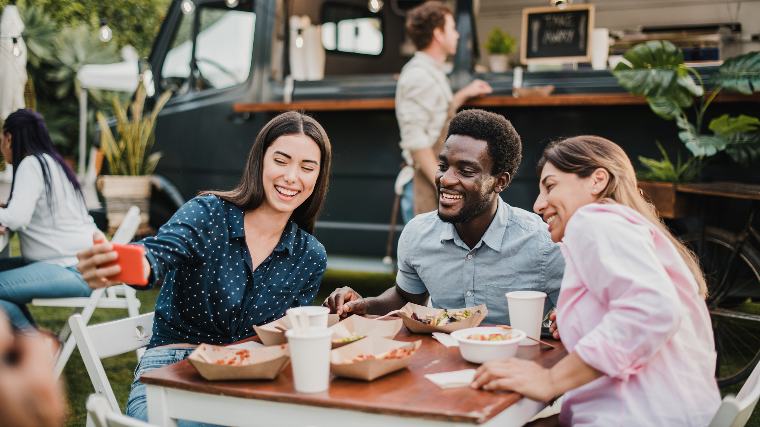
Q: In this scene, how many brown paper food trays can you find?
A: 5